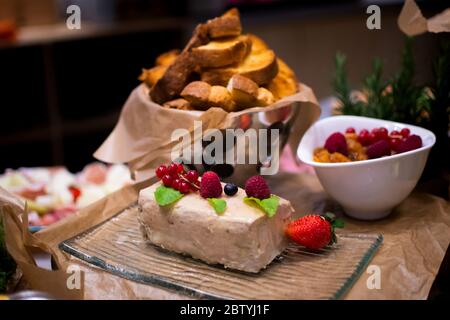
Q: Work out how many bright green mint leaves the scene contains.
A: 3